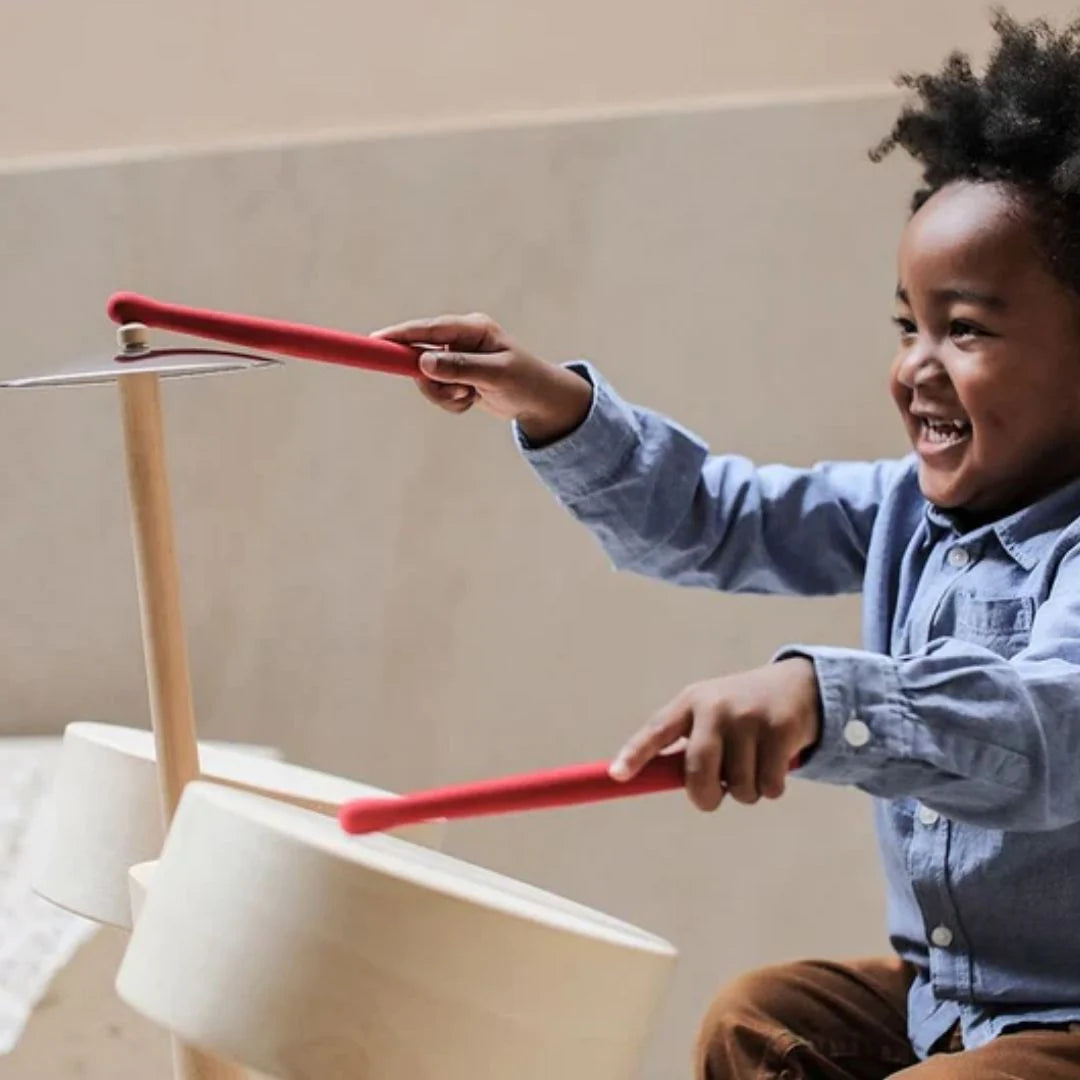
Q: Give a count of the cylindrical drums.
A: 2